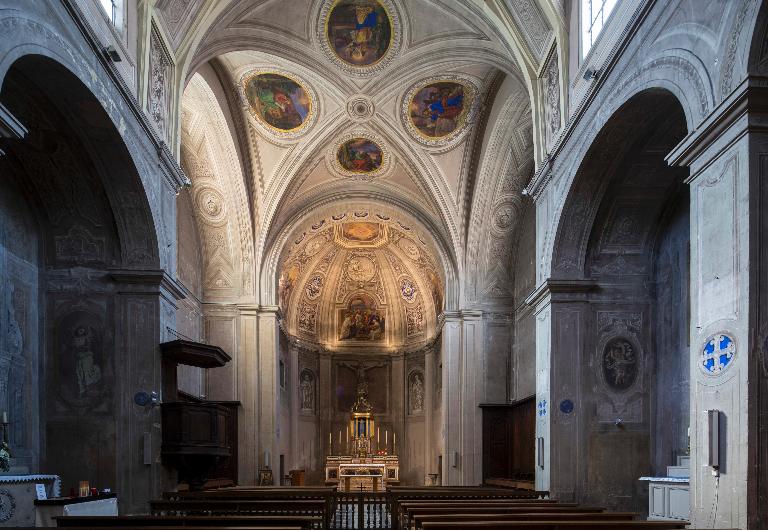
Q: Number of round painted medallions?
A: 4